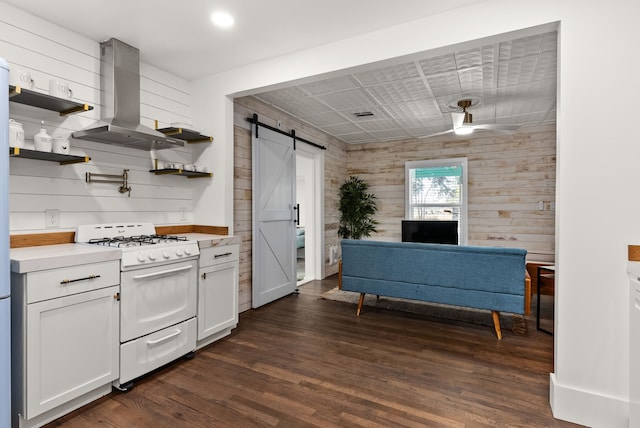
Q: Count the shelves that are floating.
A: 4